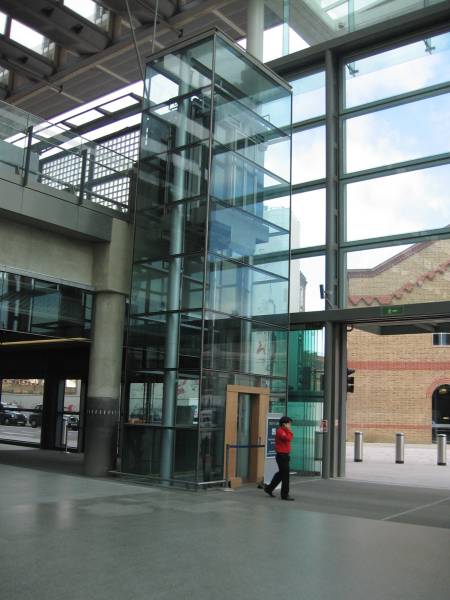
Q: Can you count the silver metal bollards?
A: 3